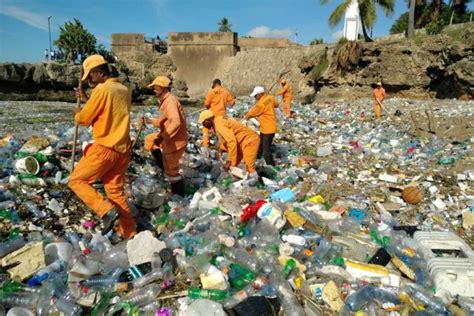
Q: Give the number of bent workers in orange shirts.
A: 1